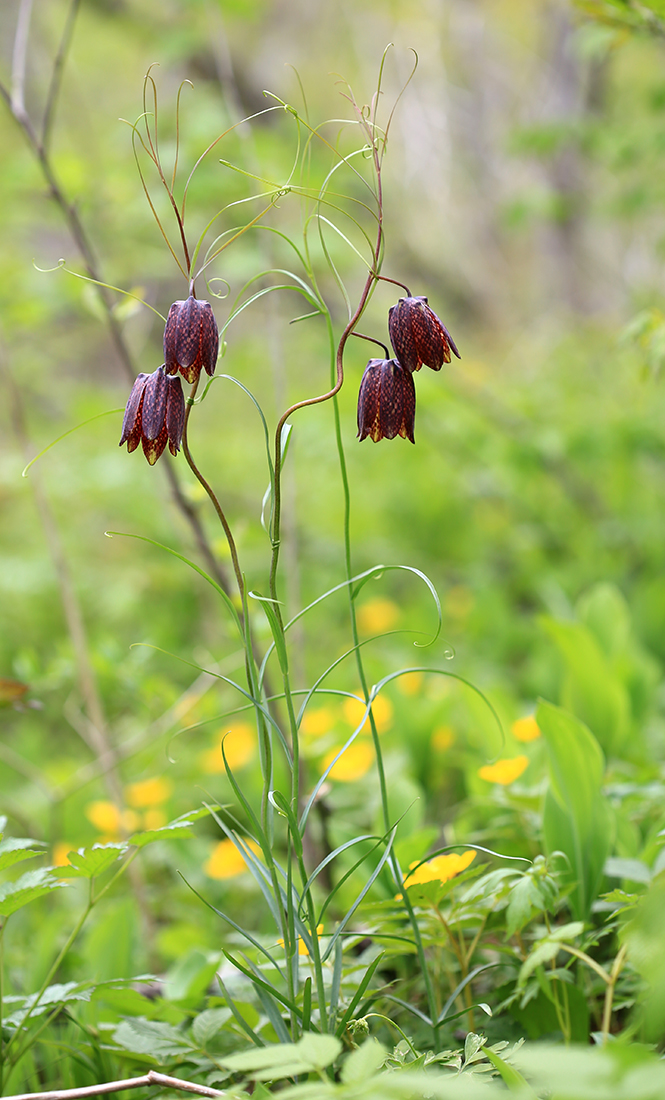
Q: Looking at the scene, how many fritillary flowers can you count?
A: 4